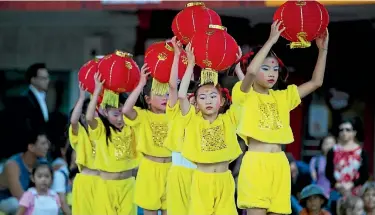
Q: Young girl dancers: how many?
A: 6